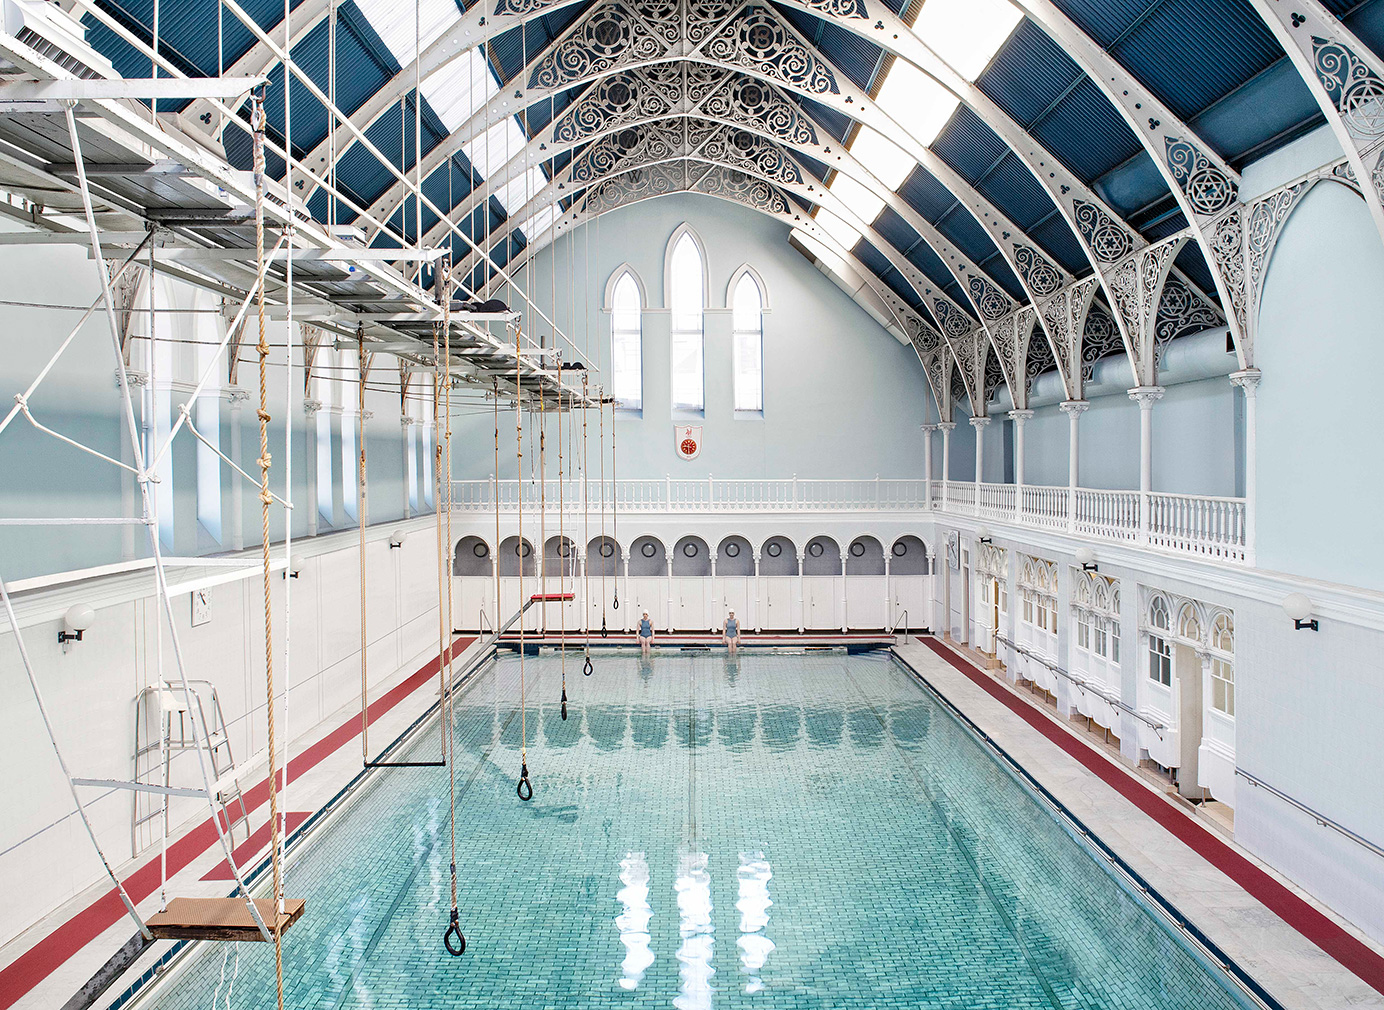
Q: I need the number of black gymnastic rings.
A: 6